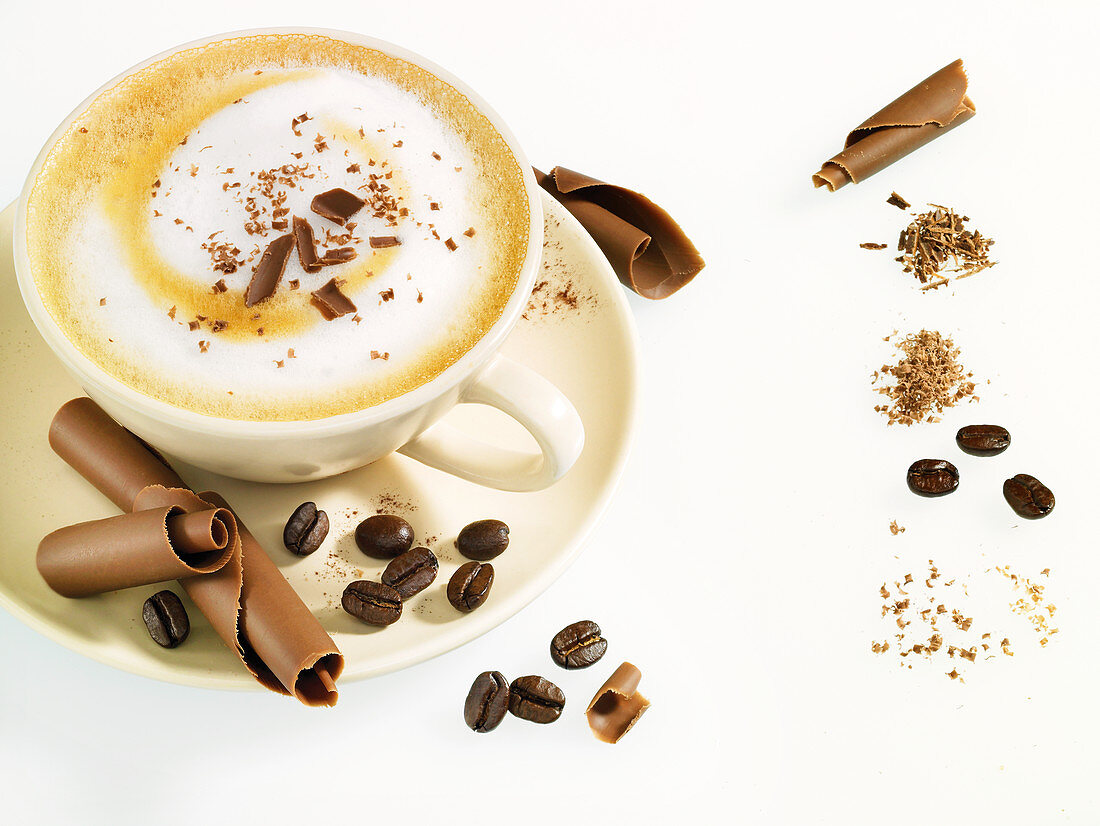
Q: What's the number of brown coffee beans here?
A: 13